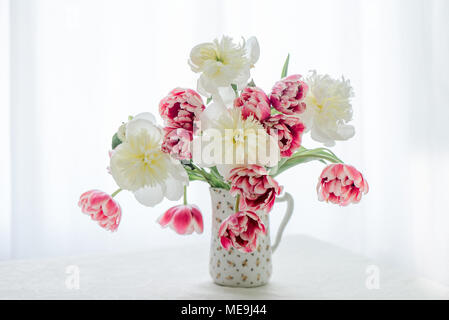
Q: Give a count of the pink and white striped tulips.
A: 10